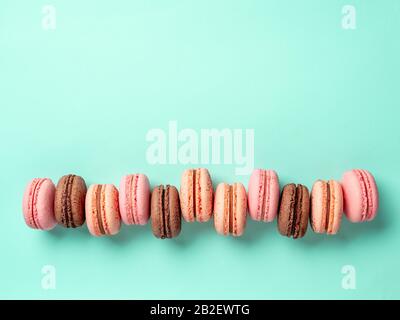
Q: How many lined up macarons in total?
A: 11